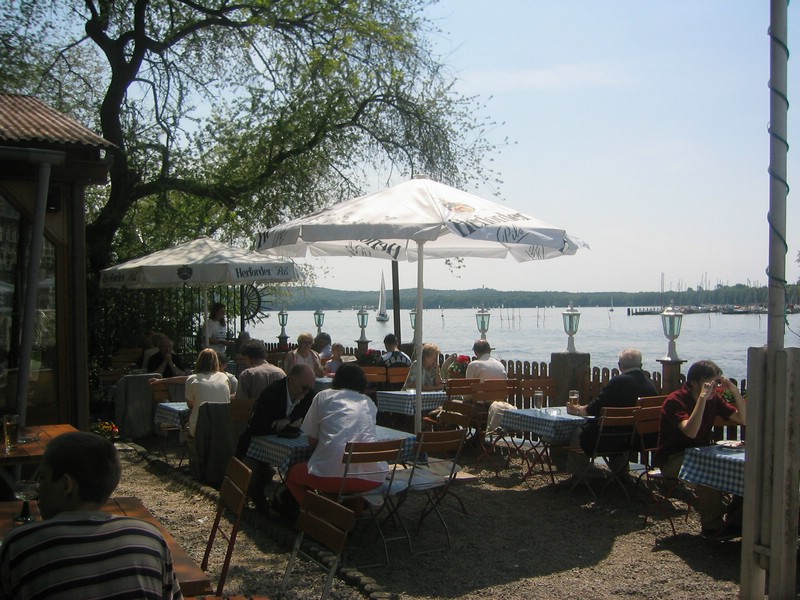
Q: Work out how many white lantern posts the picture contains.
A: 7